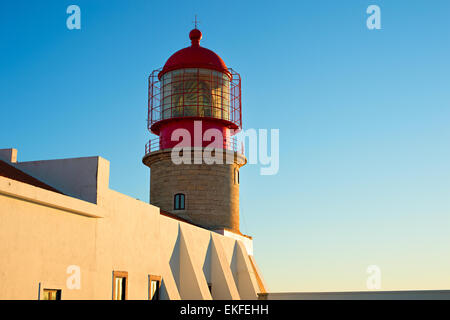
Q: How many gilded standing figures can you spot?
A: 0